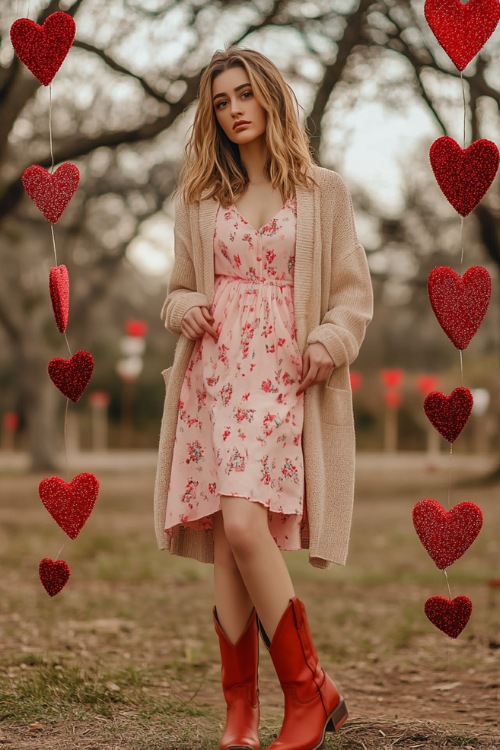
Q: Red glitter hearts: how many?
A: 12